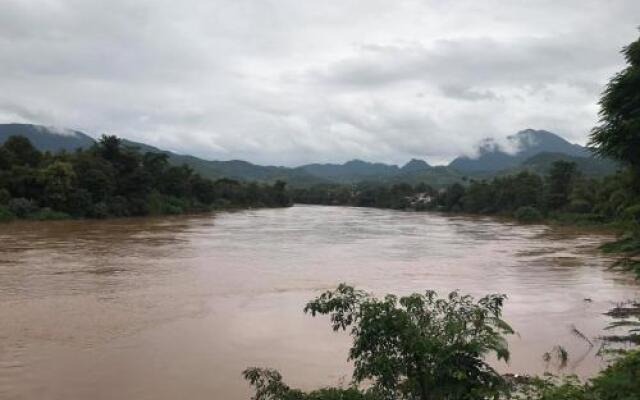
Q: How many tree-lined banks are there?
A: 2